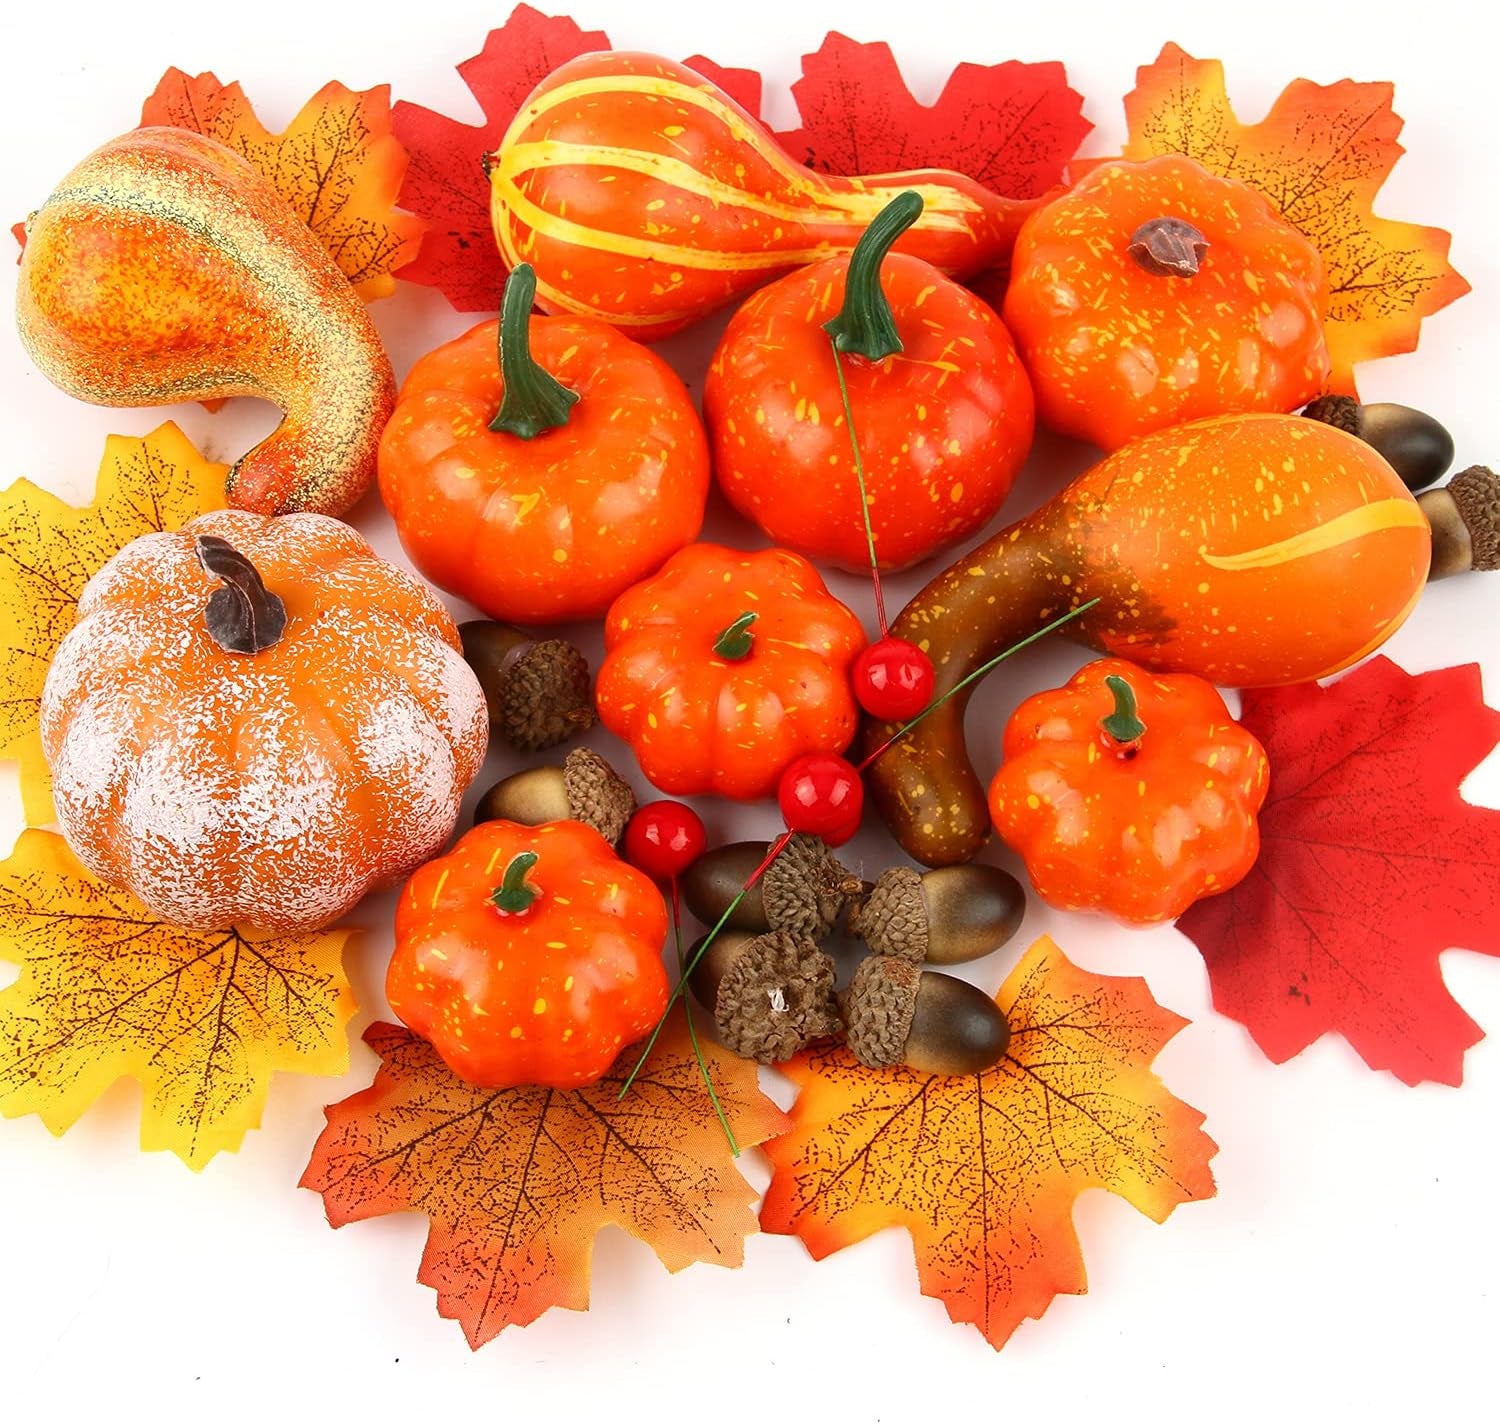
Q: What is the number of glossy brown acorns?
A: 8